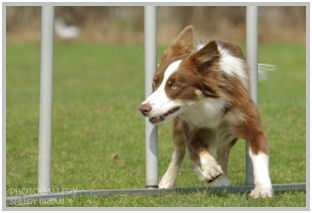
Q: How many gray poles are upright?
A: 3